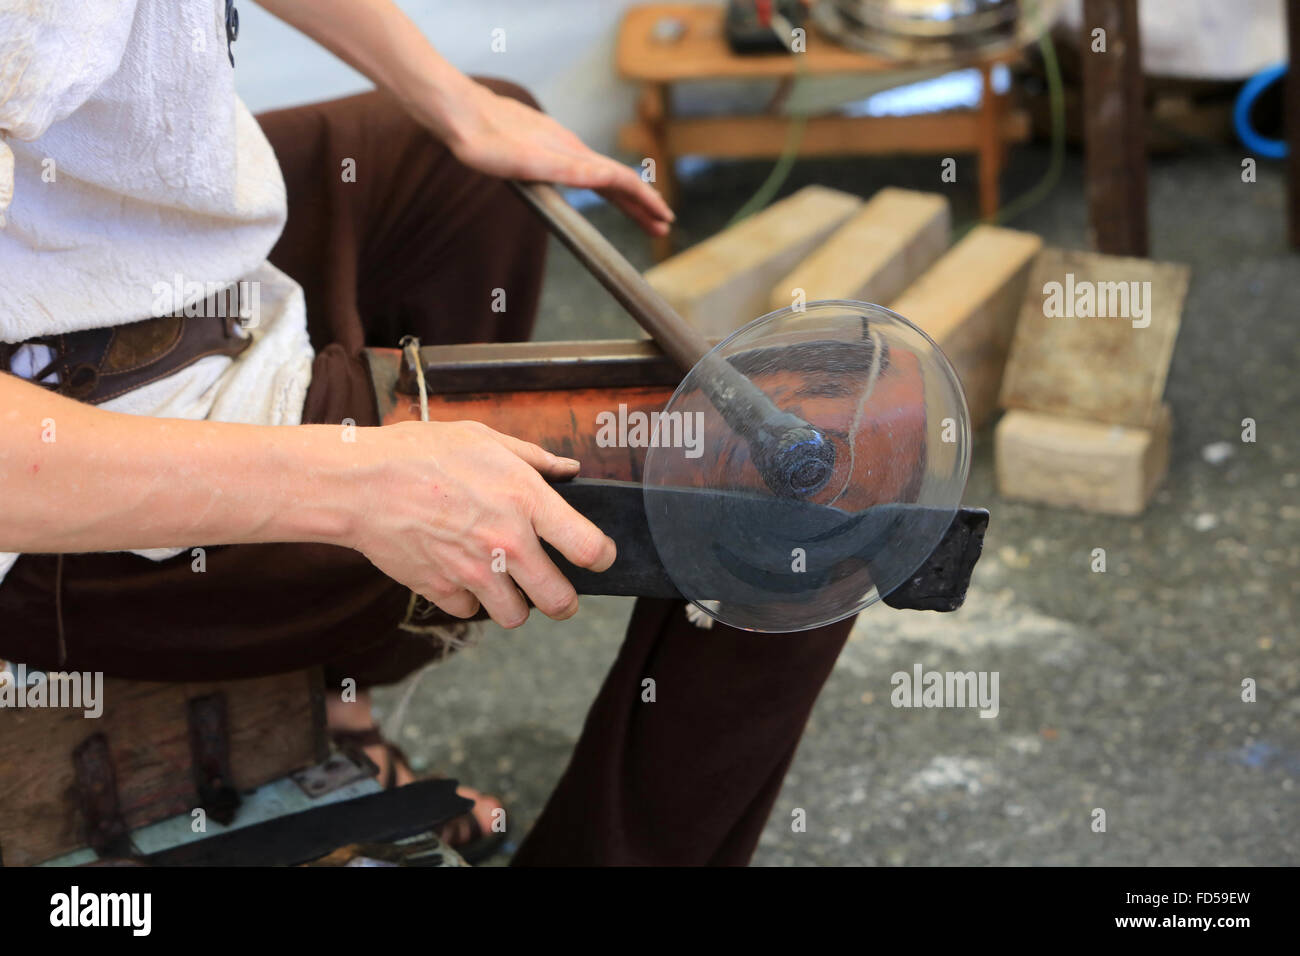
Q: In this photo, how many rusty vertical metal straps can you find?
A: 2